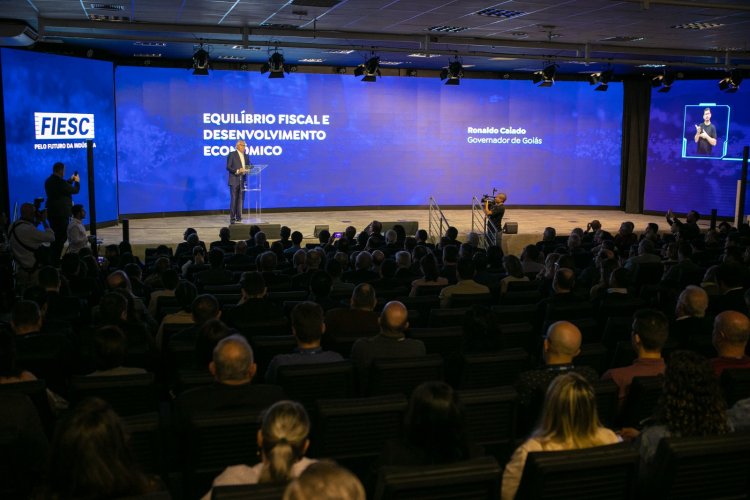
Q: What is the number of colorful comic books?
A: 0